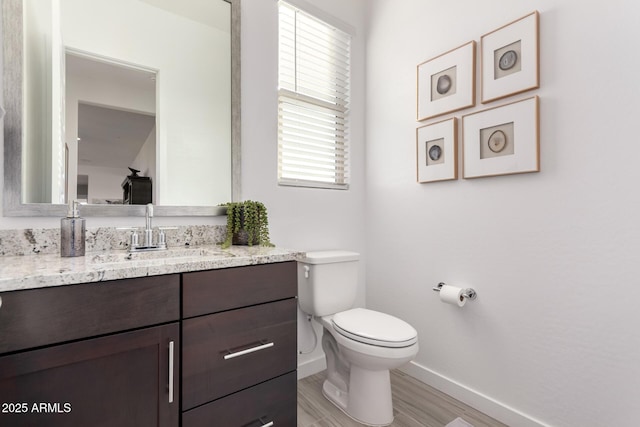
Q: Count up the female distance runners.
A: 0